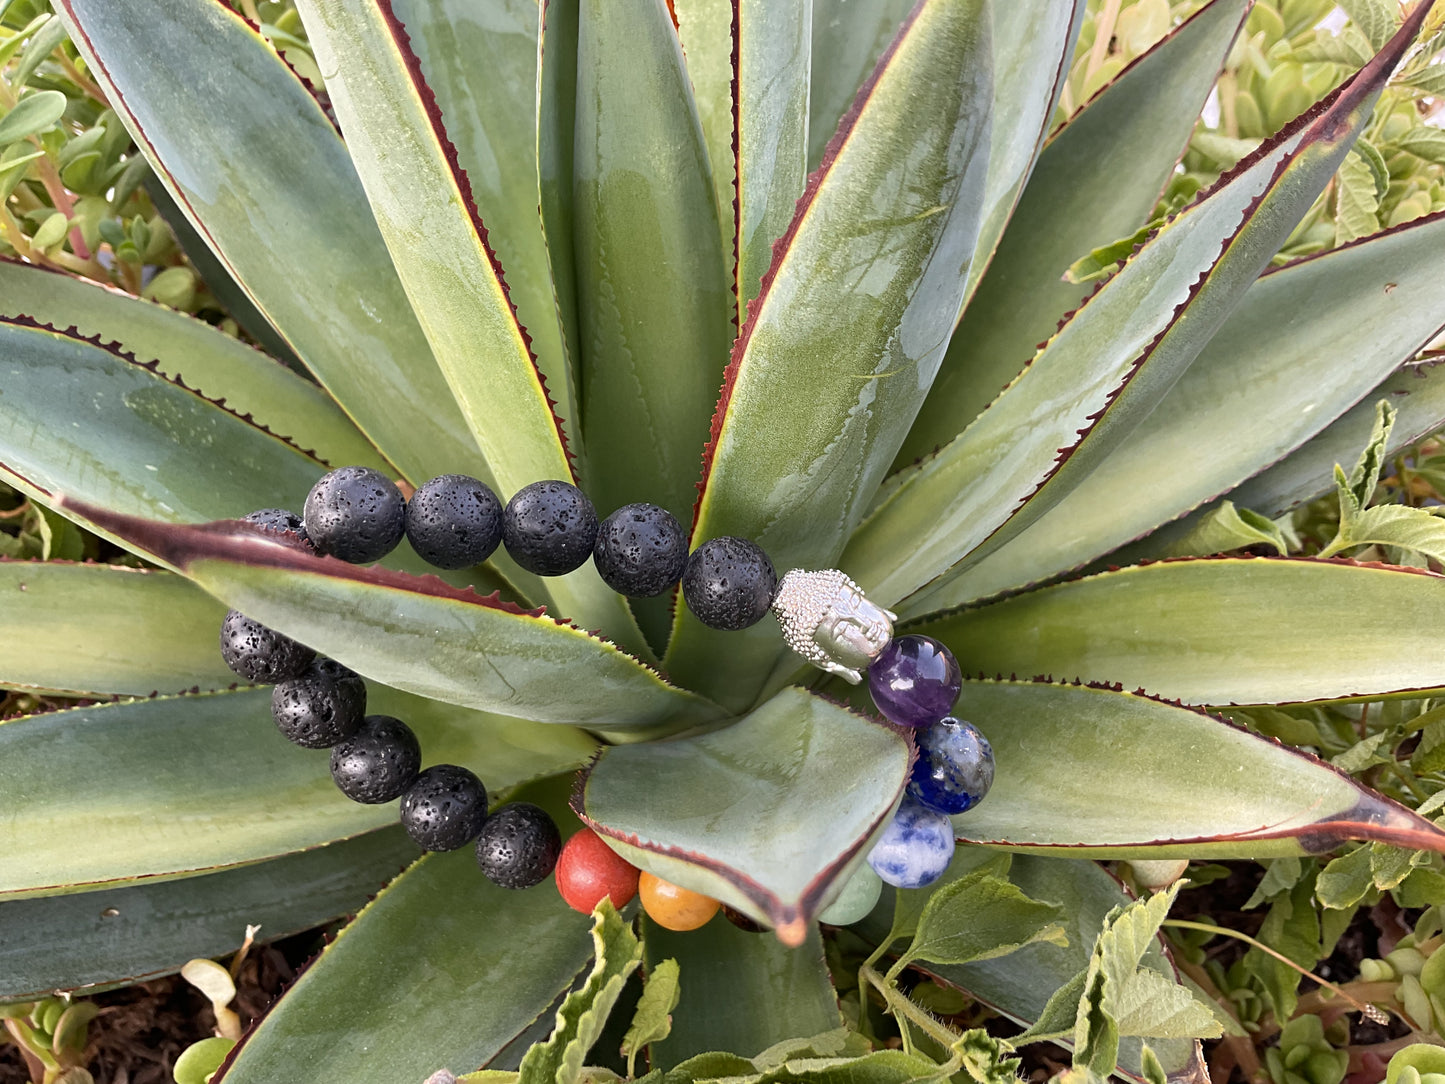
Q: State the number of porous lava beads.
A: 11